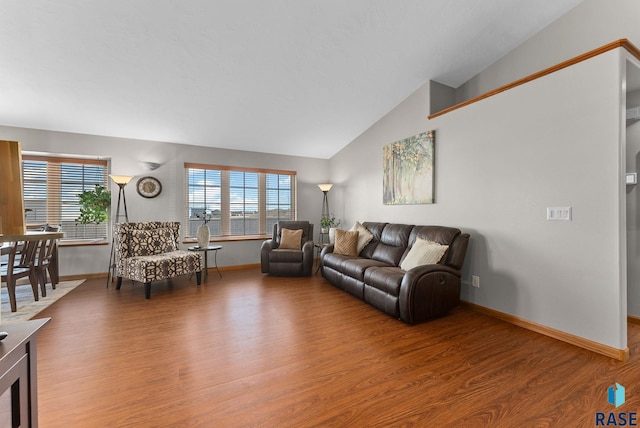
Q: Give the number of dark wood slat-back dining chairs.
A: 2